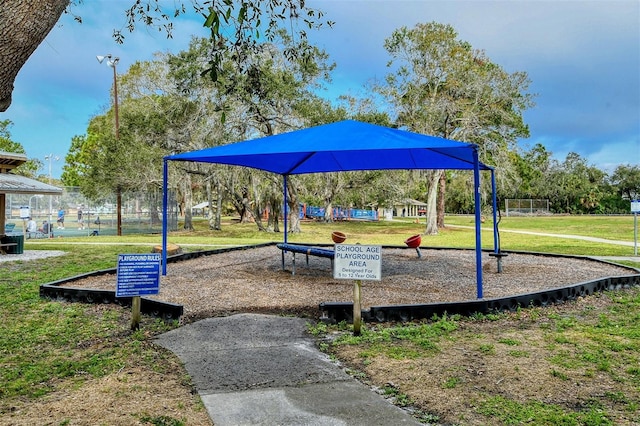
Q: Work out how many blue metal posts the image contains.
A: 4